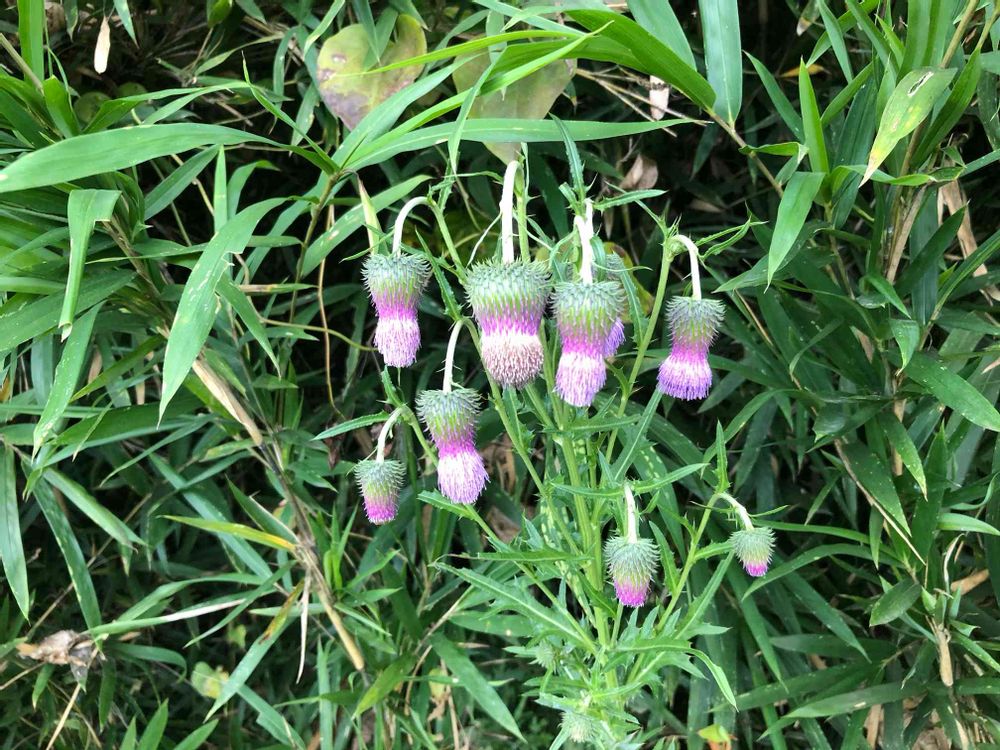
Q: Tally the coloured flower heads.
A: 9